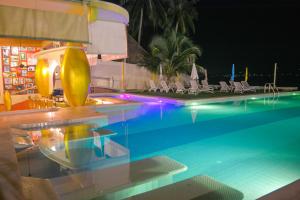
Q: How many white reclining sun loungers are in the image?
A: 9